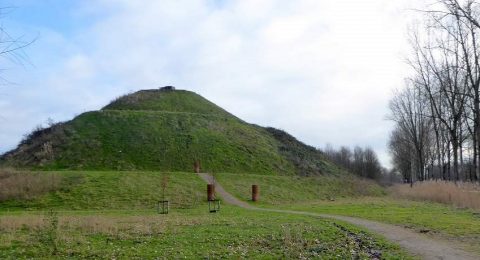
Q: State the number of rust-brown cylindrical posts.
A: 3